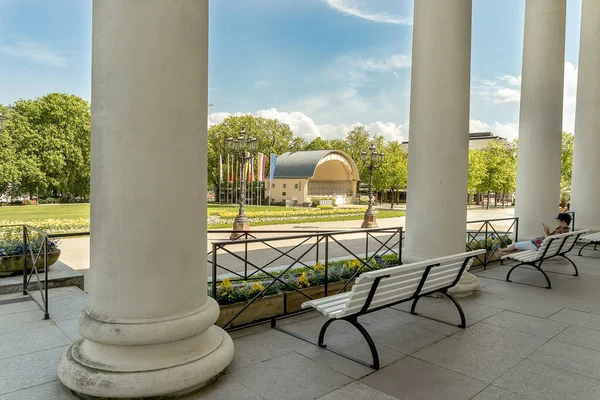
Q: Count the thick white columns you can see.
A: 4